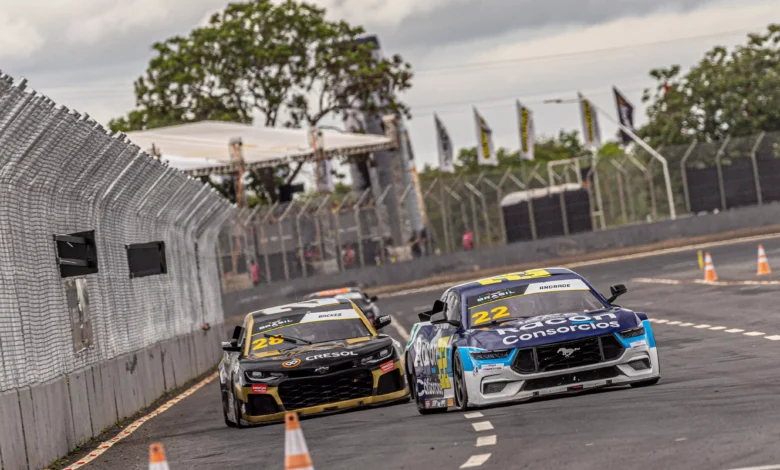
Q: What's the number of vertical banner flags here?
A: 5